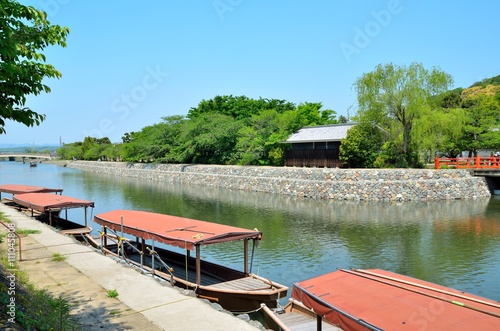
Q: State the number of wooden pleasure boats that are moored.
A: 4